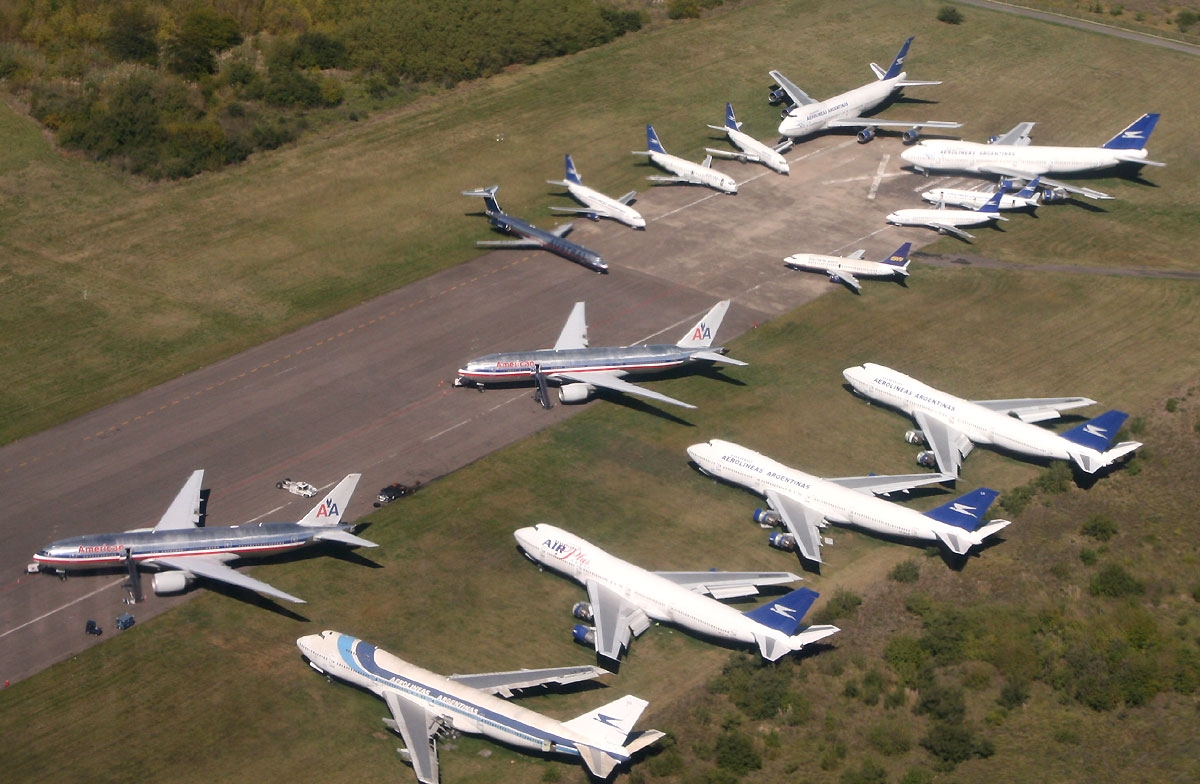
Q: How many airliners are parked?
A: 15